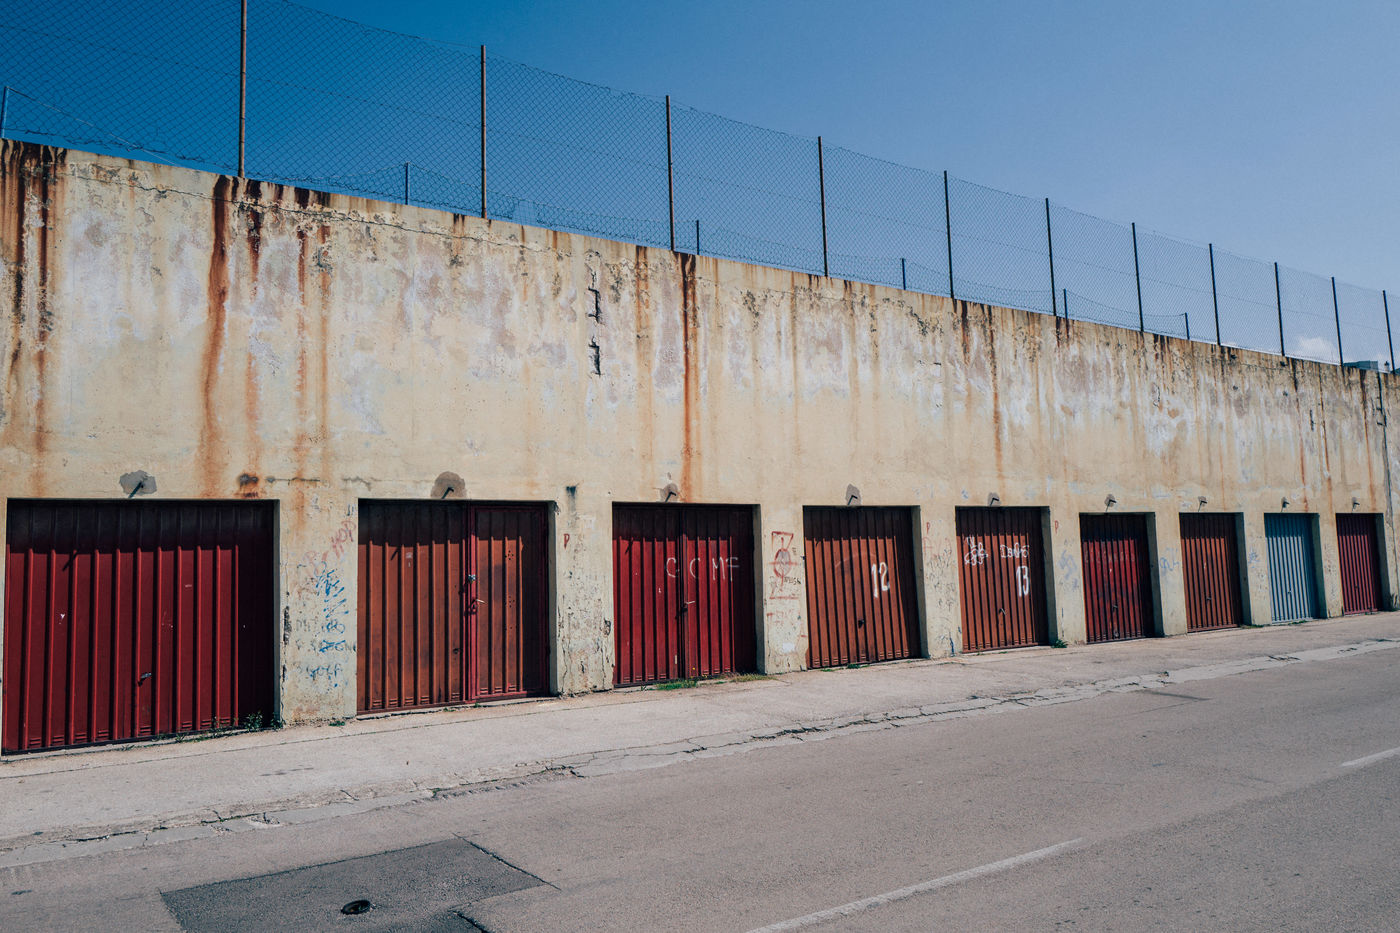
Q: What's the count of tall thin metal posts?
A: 11